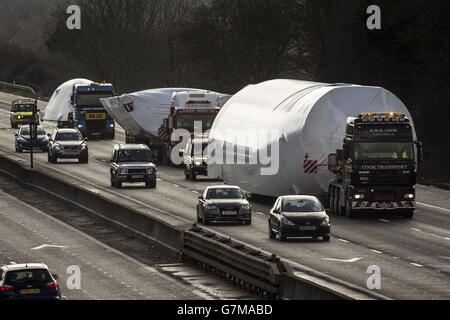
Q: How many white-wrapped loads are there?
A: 3